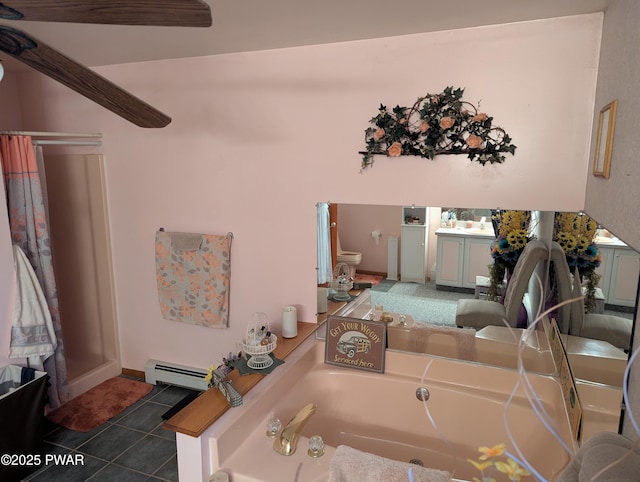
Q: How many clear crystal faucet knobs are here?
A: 2